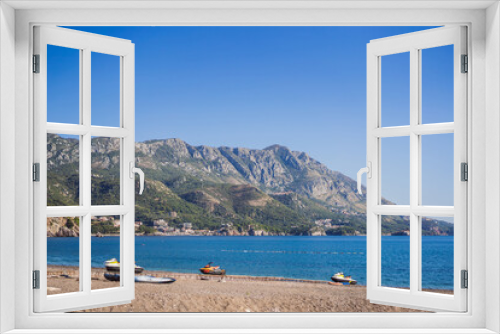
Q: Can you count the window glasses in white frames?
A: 12